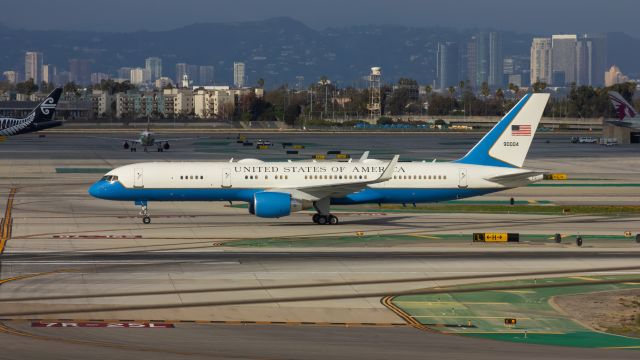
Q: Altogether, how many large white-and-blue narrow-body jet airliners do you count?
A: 1